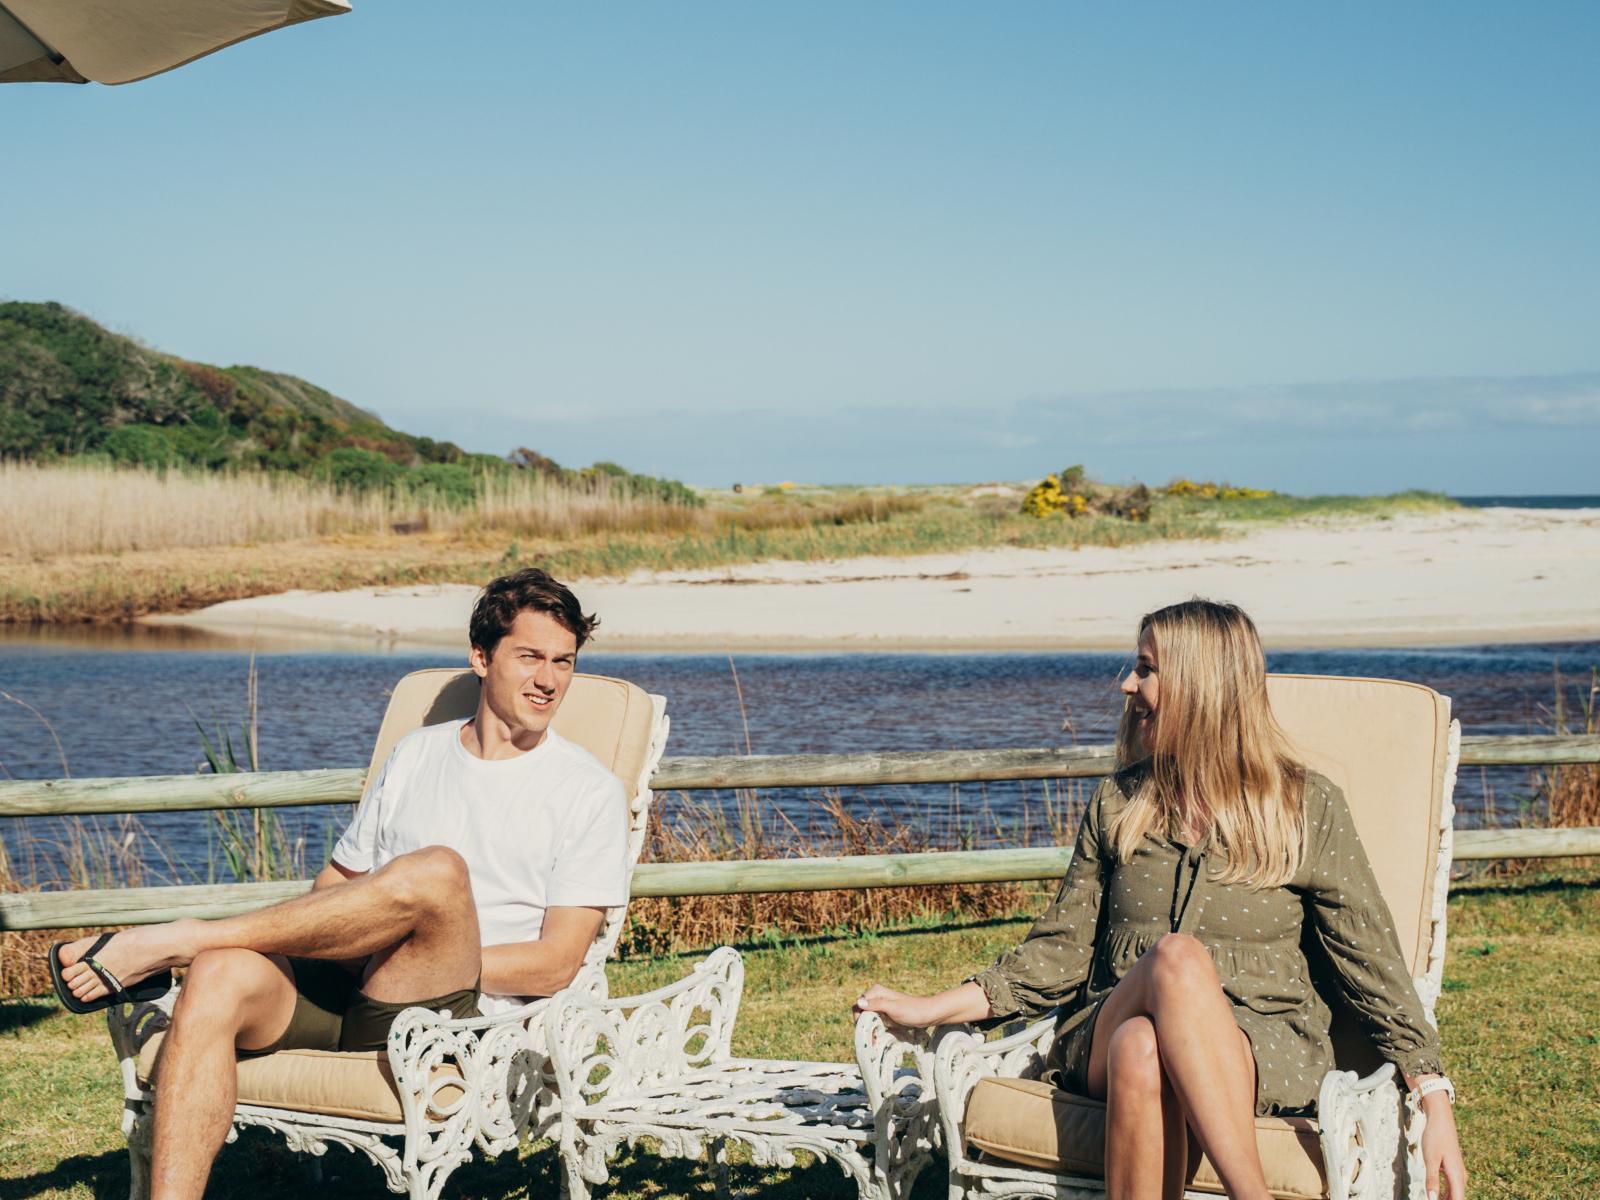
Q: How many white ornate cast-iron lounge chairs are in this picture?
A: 2